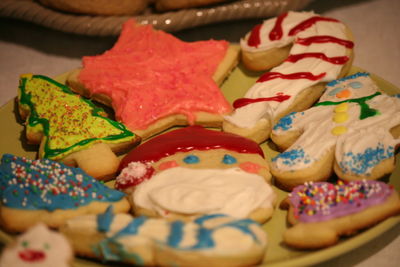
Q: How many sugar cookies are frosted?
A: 9